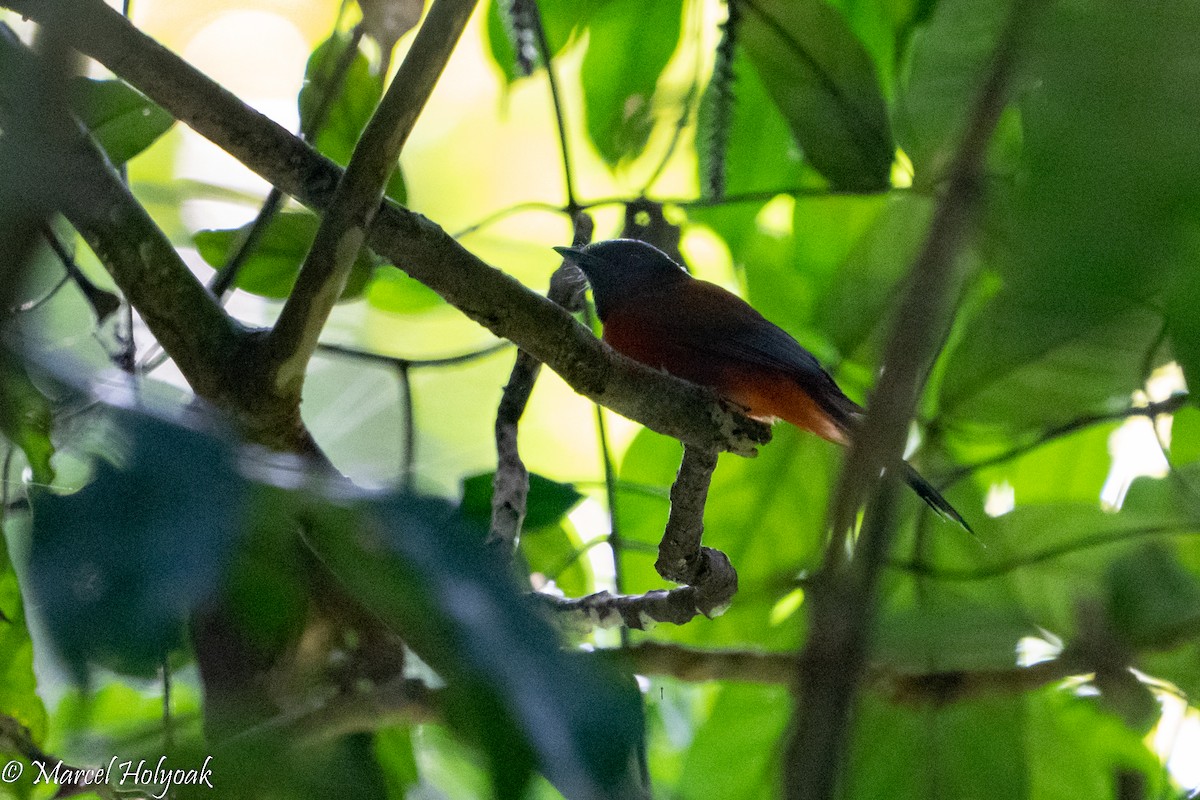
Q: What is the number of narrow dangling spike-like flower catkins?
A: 2